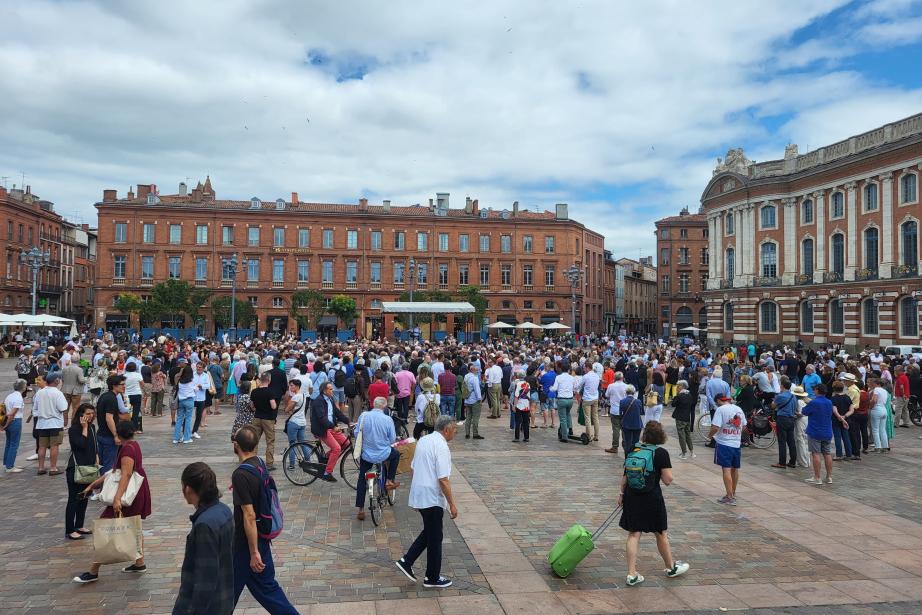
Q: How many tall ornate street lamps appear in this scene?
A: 4